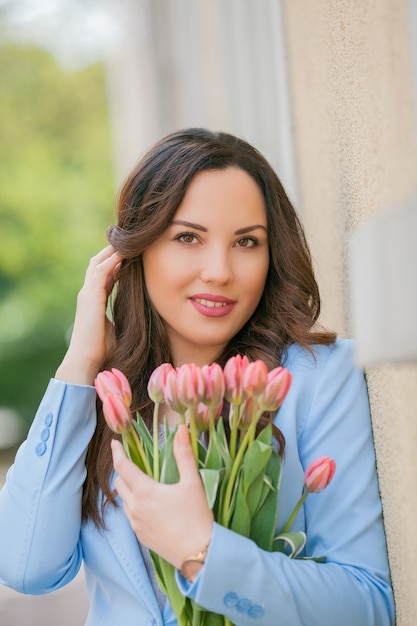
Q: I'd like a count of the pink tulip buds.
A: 12